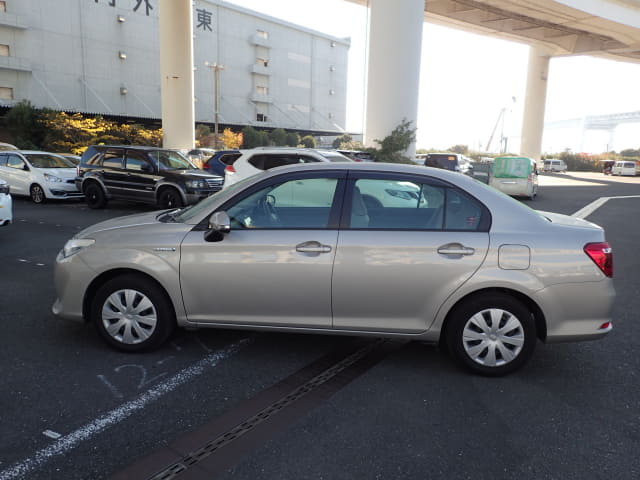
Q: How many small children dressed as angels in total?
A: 0